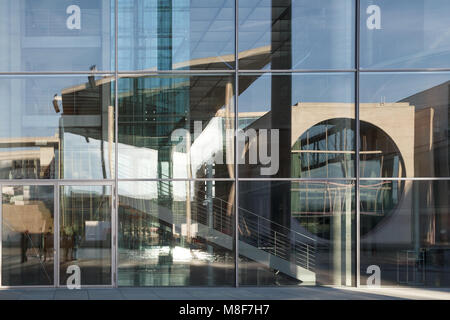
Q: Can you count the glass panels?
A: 13